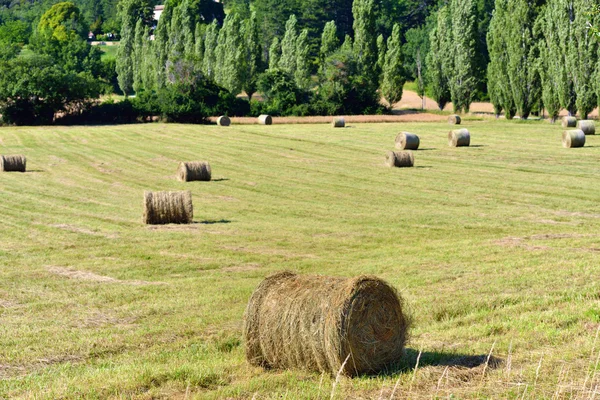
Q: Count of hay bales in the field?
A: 14